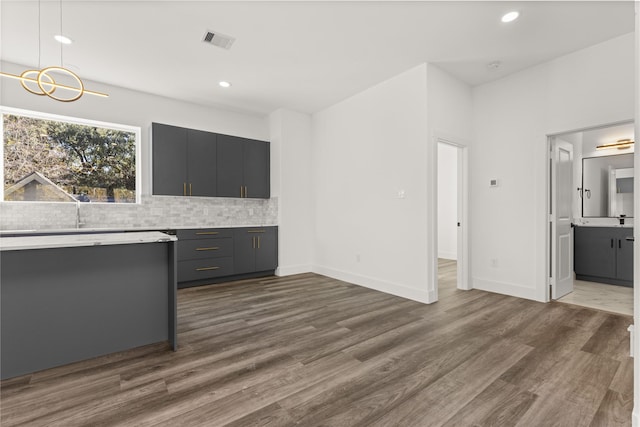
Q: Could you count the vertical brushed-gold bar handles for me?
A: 6